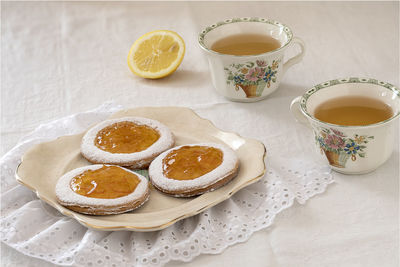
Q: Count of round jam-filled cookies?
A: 3